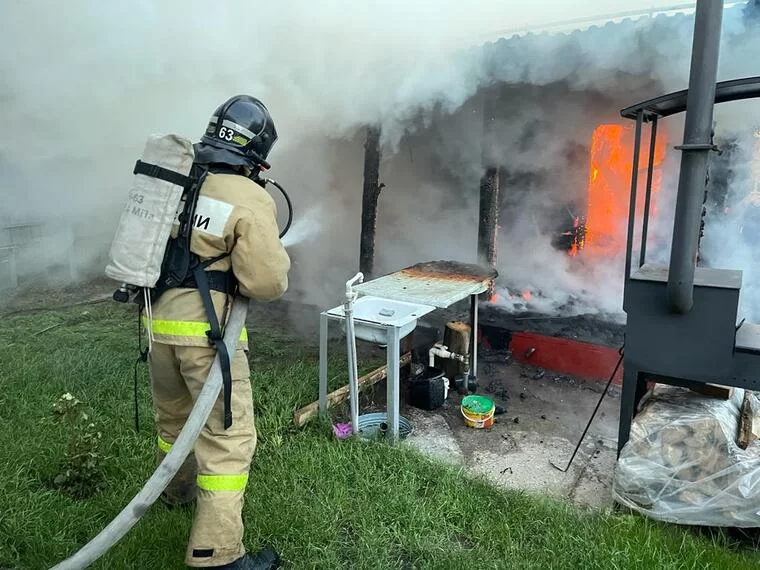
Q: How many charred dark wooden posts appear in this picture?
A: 2